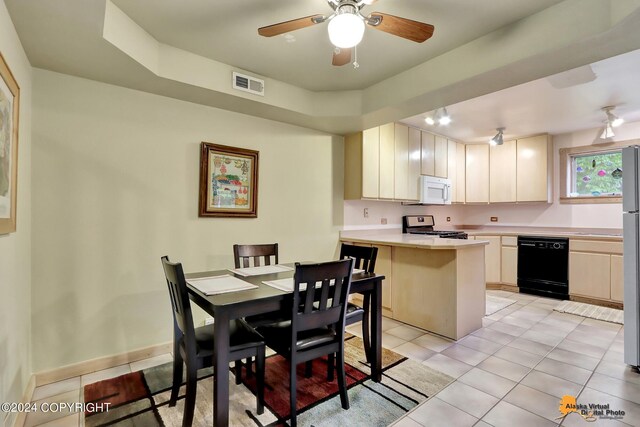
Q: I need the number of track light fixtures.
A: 3